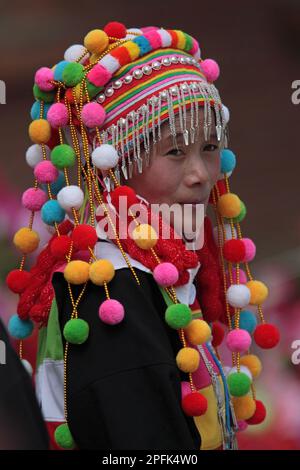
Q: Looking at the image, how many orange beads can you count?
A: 12